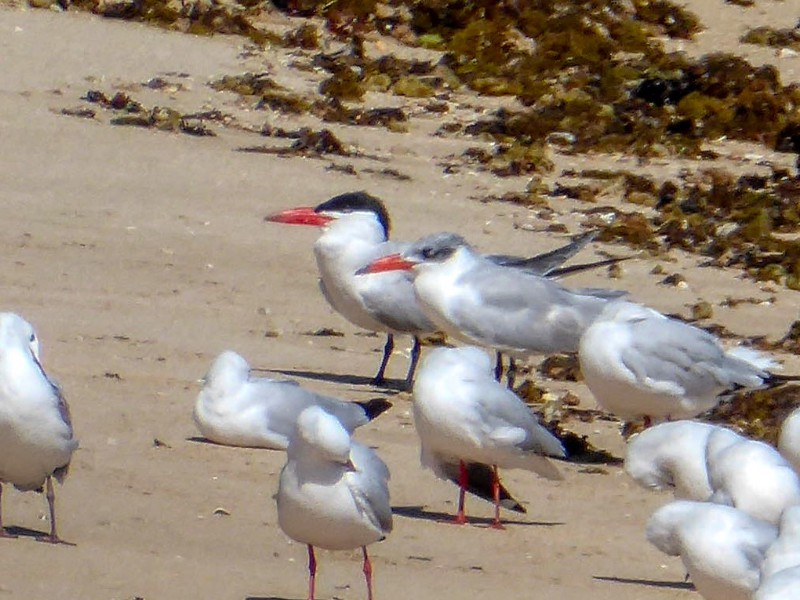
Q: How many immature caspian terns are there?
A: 1